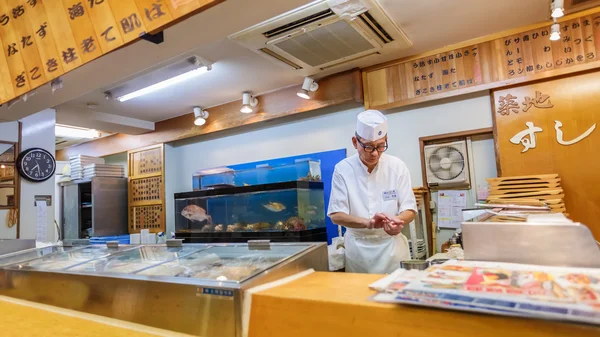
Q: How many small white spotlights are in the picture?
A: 5